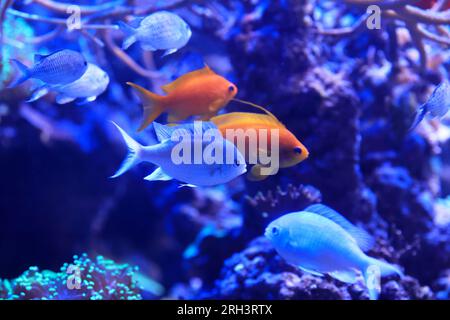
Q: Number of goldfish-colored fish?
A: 2